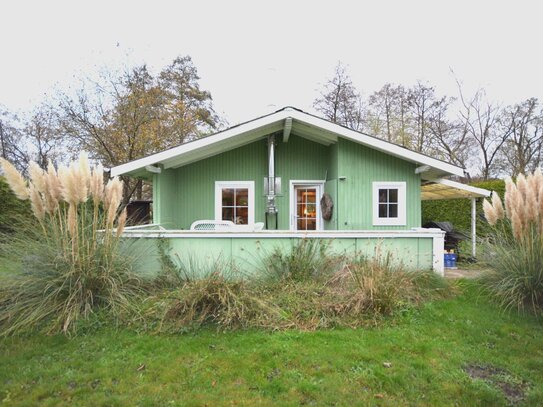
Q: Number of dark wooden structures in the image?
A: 1